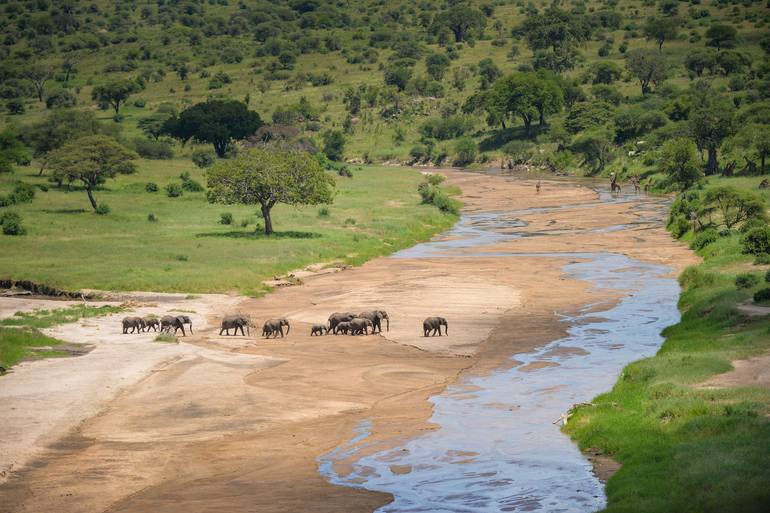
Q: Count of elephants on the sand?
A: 11